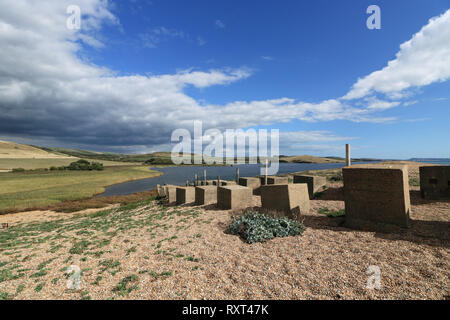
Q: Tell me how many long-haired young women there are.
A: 0